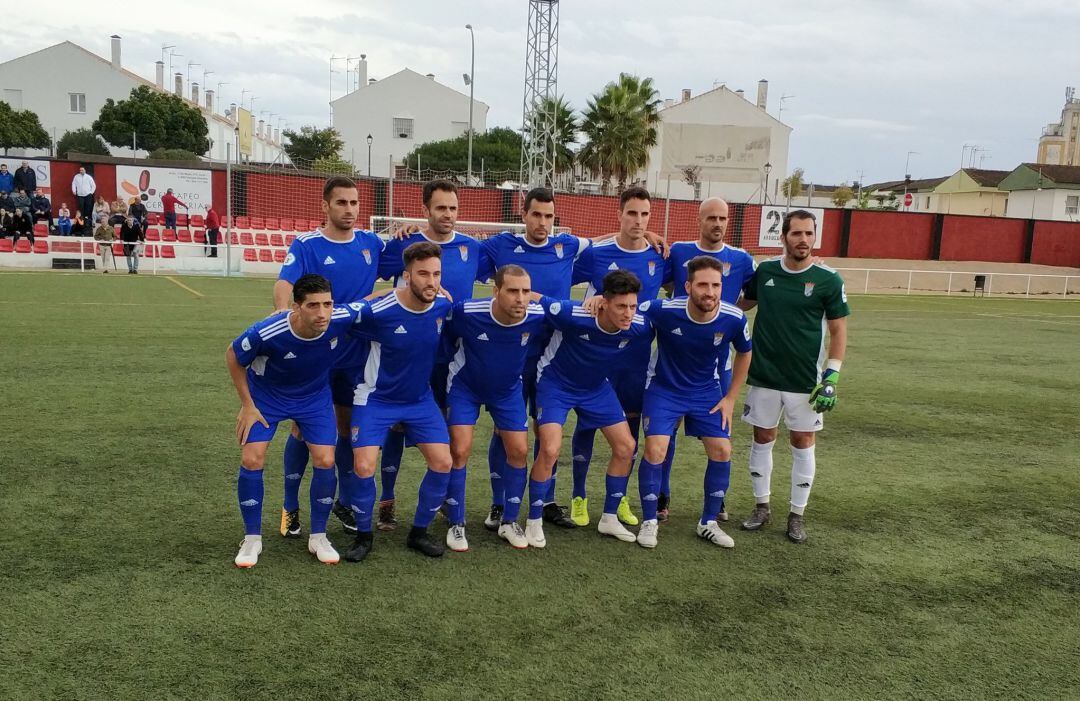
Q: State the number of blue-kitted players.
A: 10